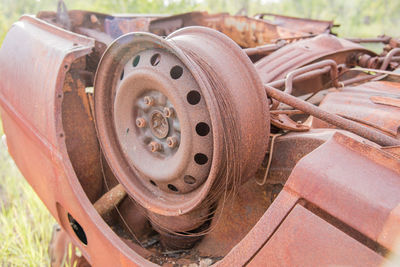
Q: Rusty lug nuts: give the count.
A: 5